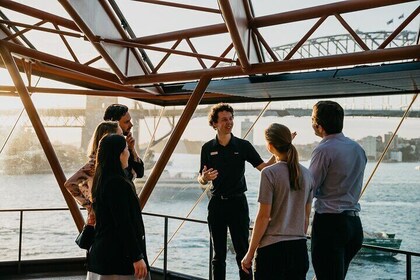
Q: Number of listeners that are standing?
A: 5